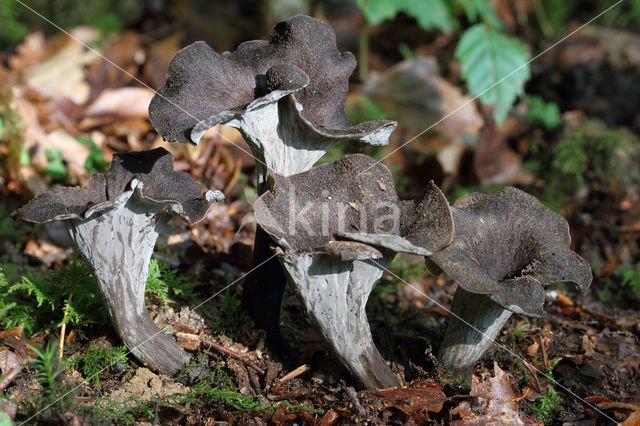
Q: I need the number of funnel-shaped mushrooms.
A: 4